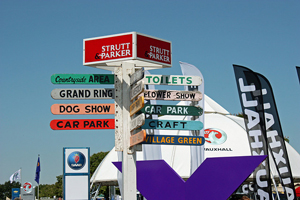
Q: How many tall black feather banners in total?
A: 2